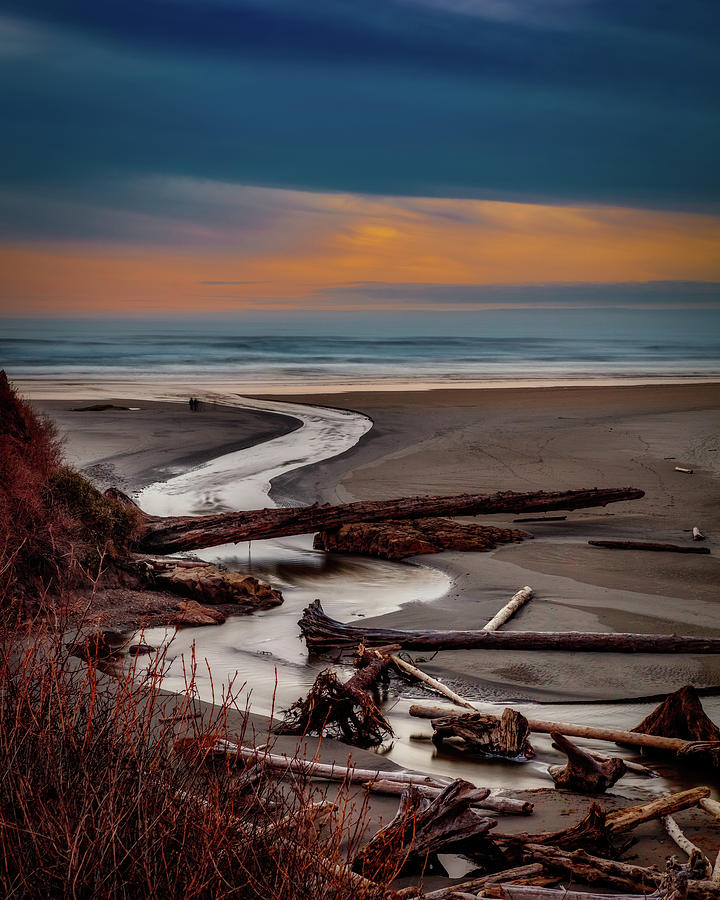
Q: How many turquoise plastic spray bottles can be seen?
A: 0